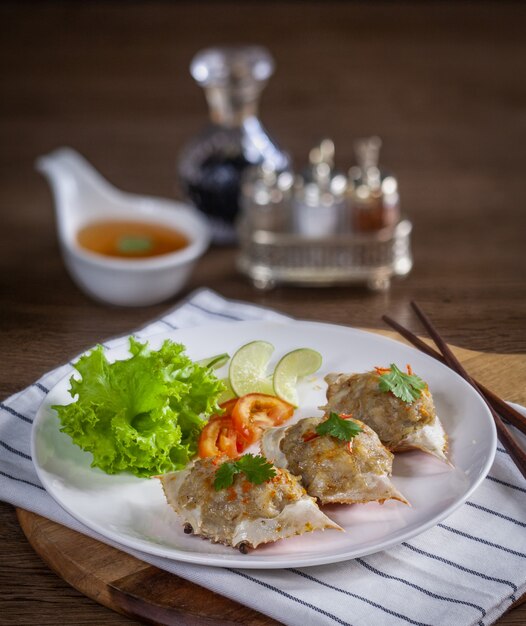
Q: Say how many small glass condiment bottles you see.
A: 3